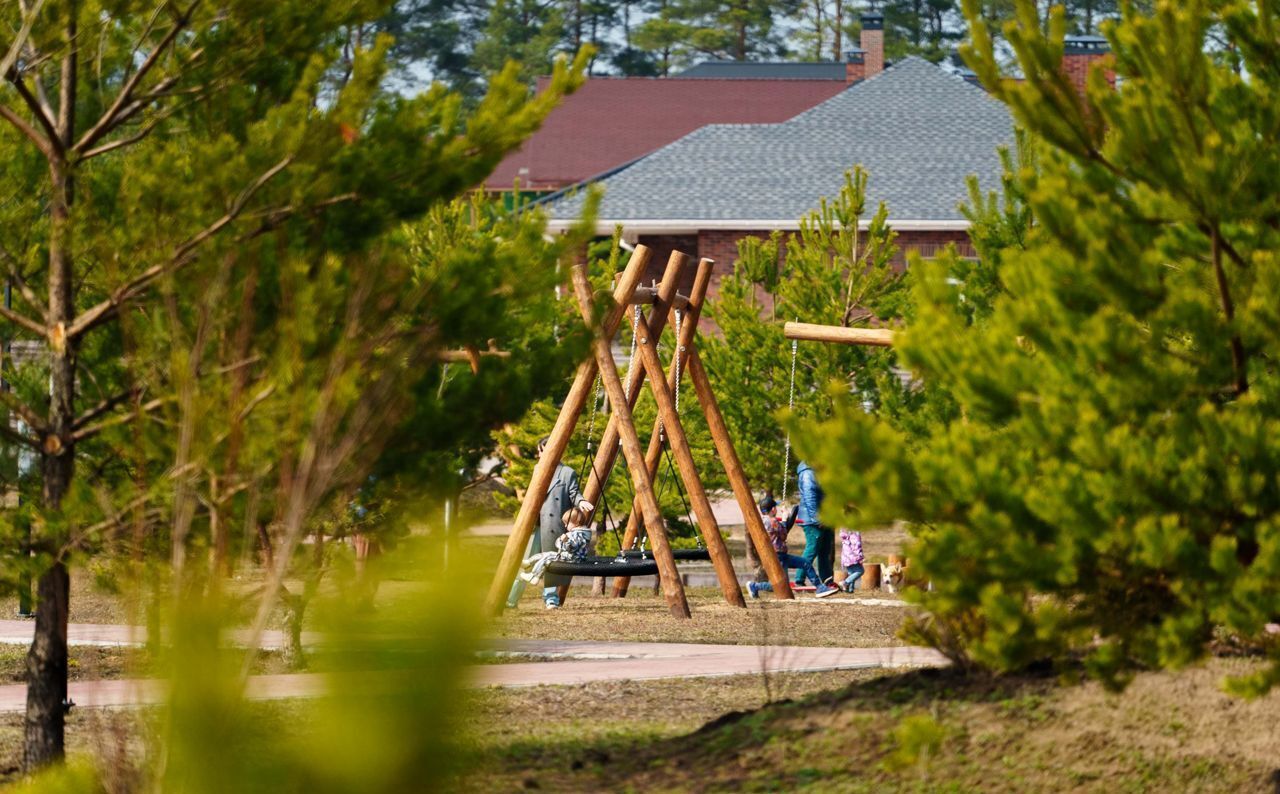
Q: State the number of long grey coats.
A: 1